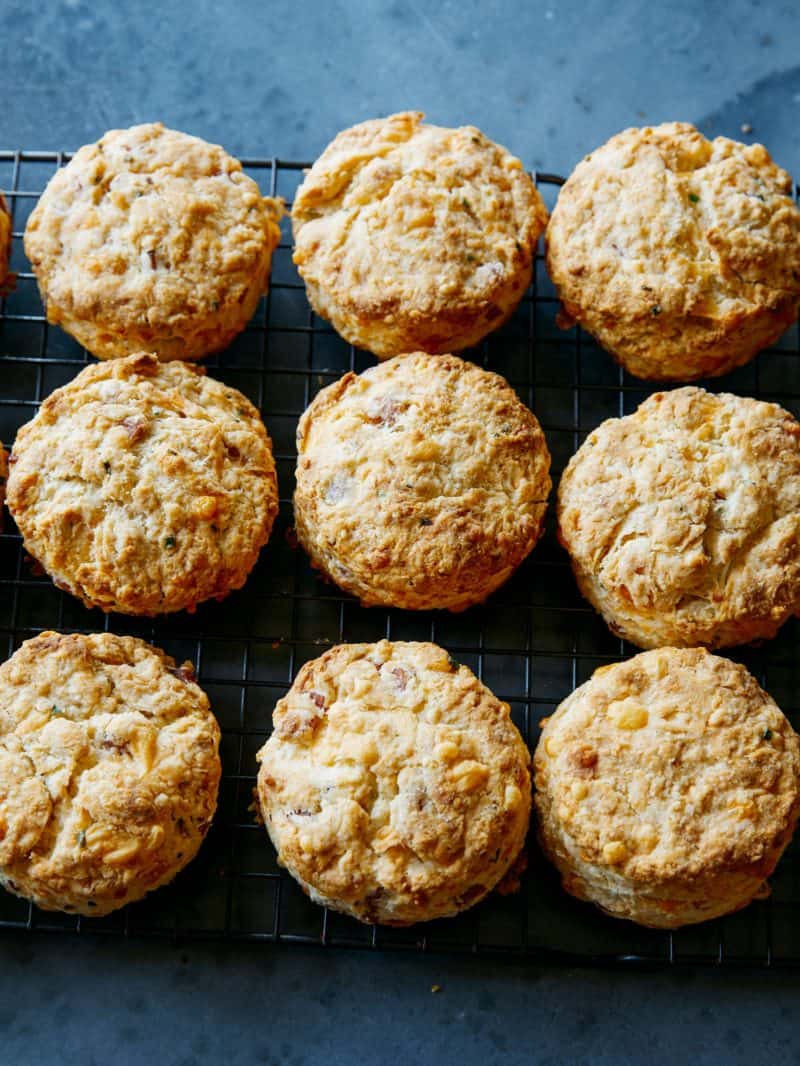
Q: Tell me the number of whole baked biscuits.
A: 9